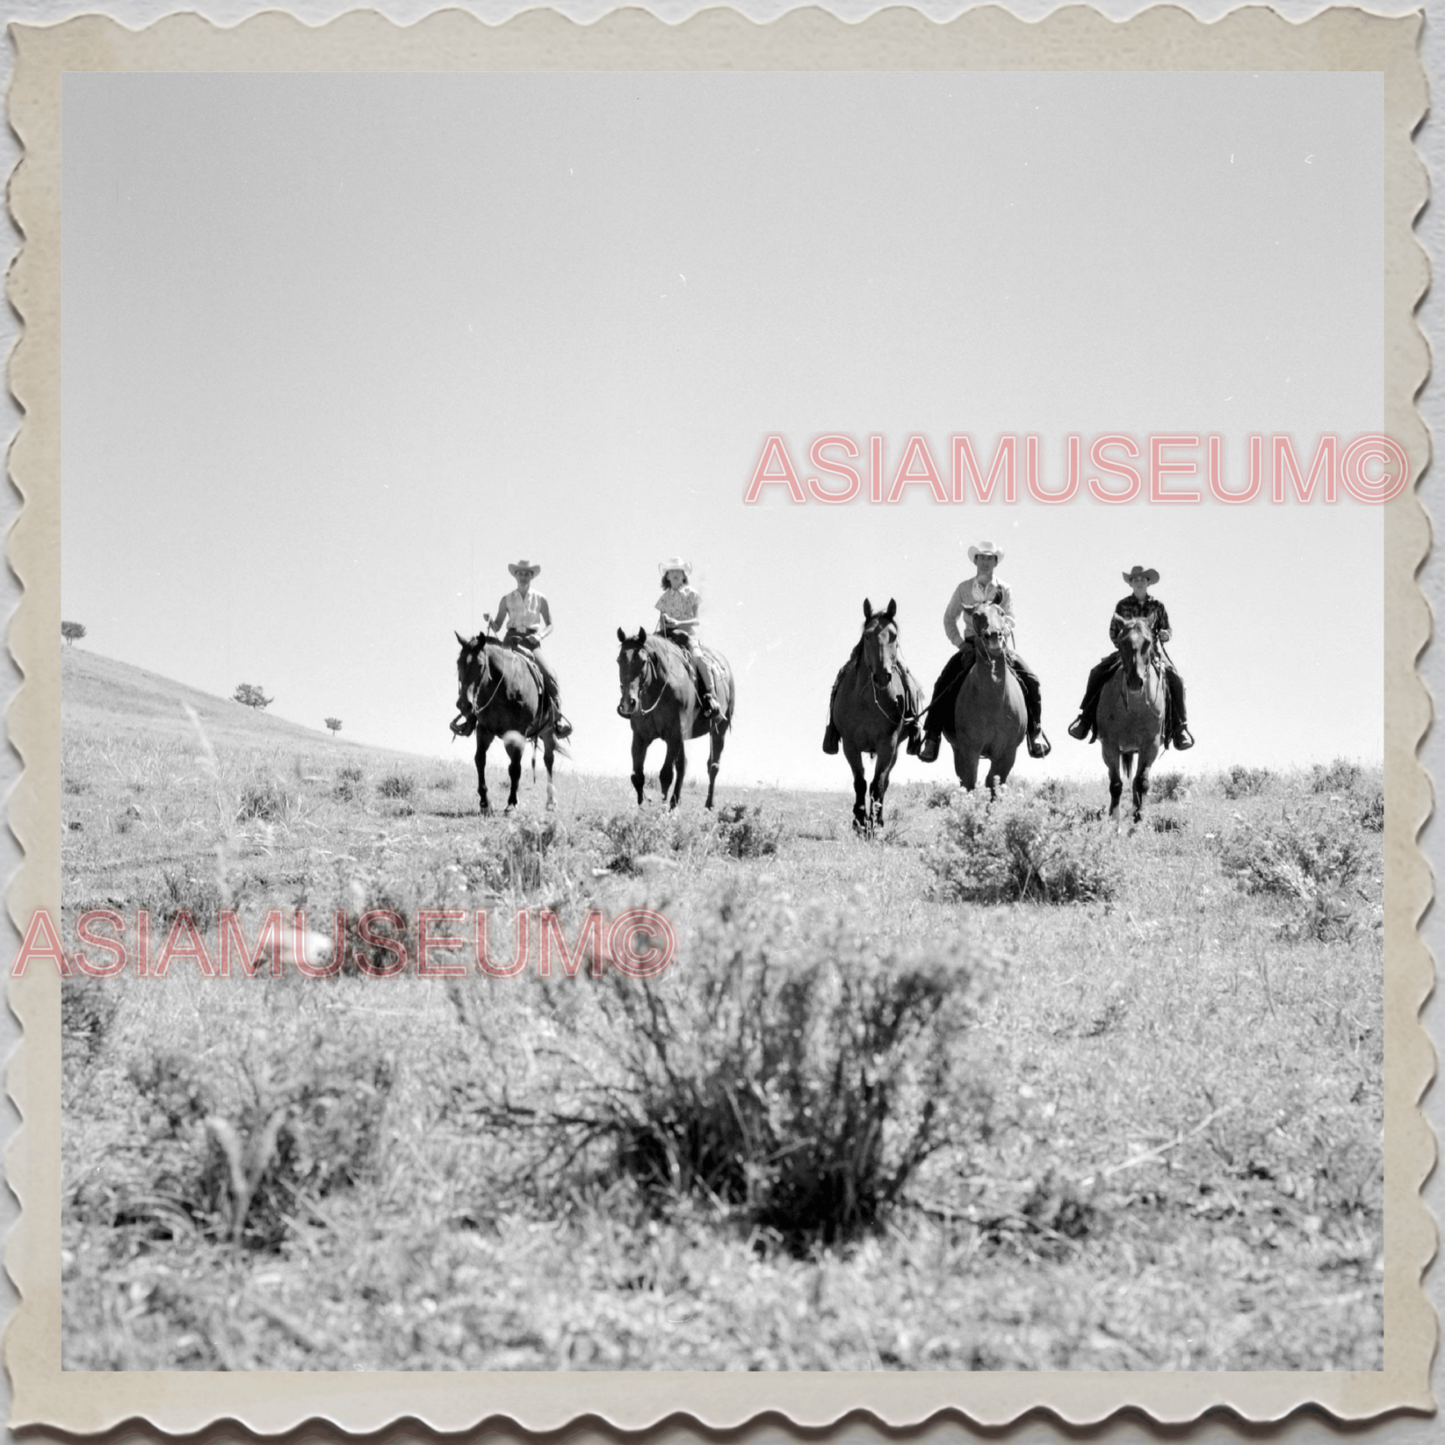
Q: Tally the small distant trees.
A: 3